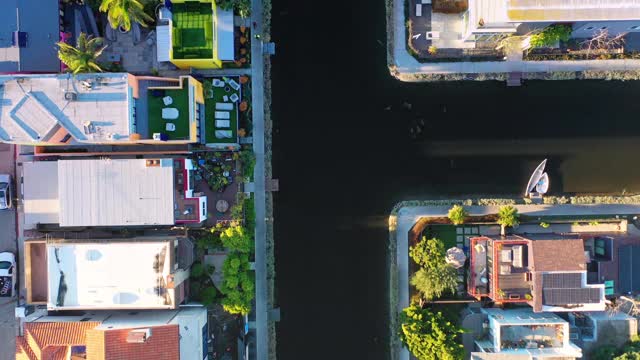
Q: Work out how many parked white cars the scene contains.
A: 2